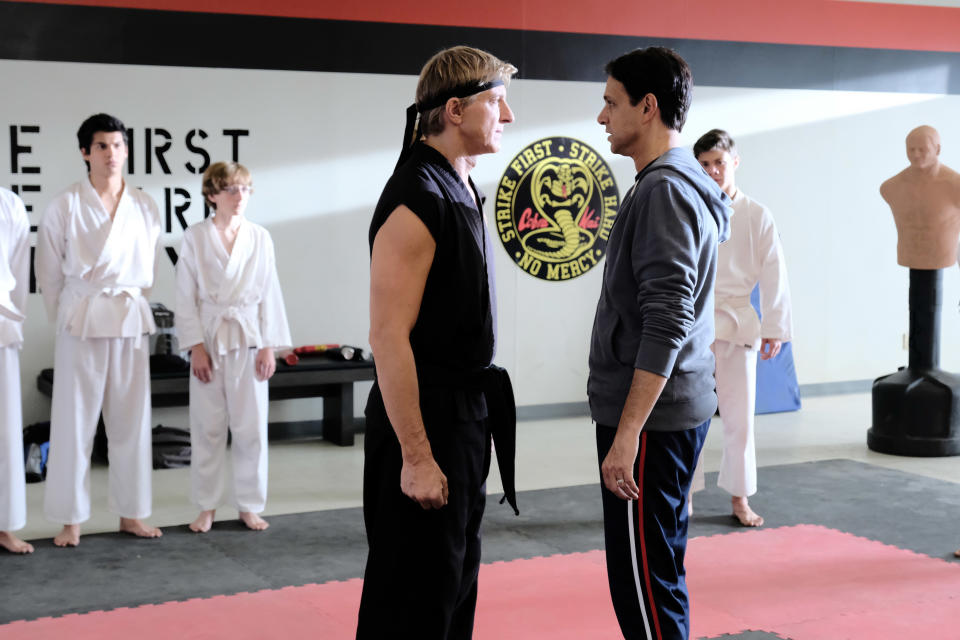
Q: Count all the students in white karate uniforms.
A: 4